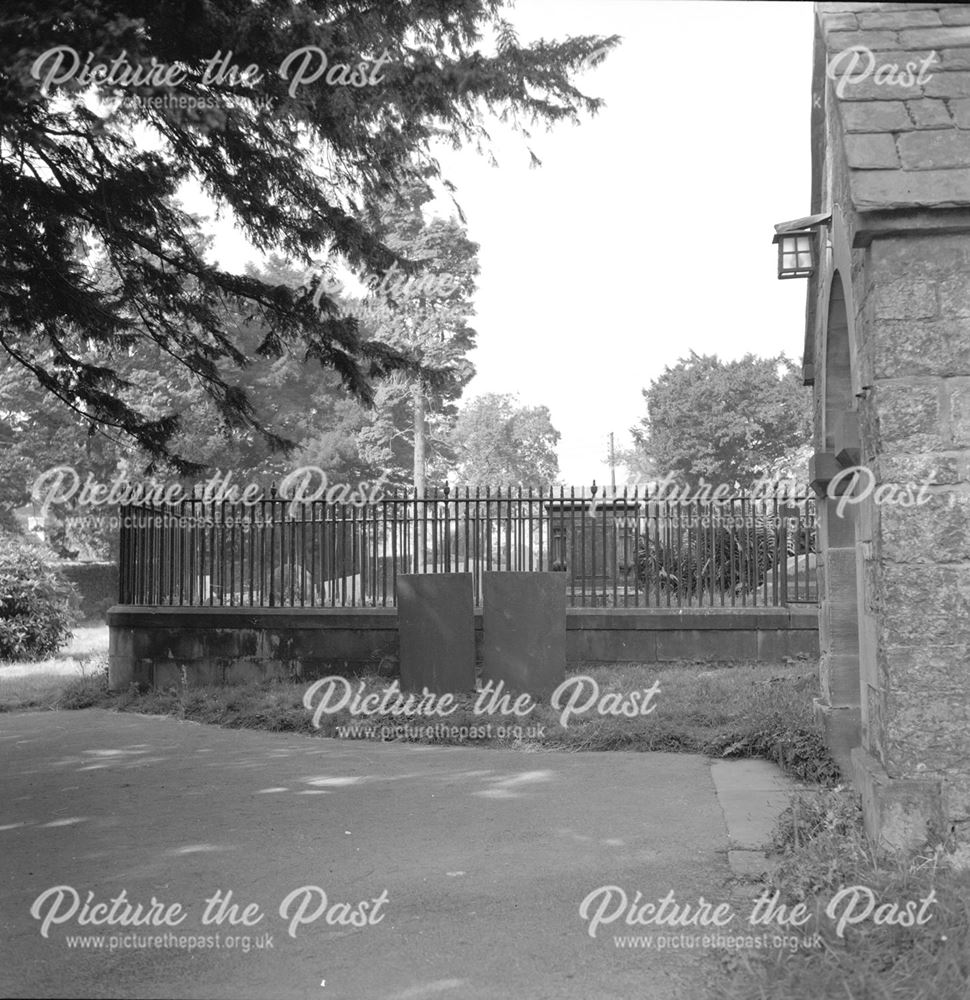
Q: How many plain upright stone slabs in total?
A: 2